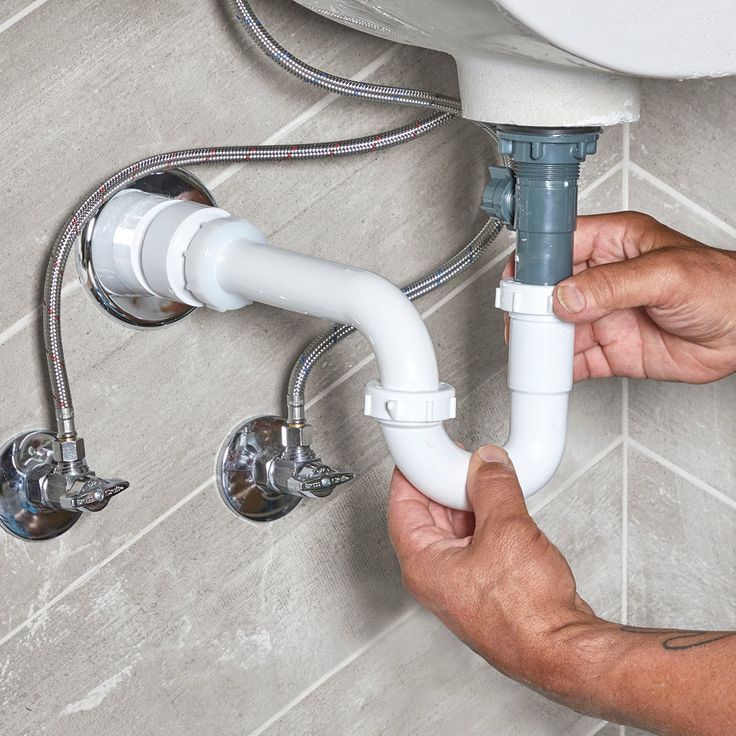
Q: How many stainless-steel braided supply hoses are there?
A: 2